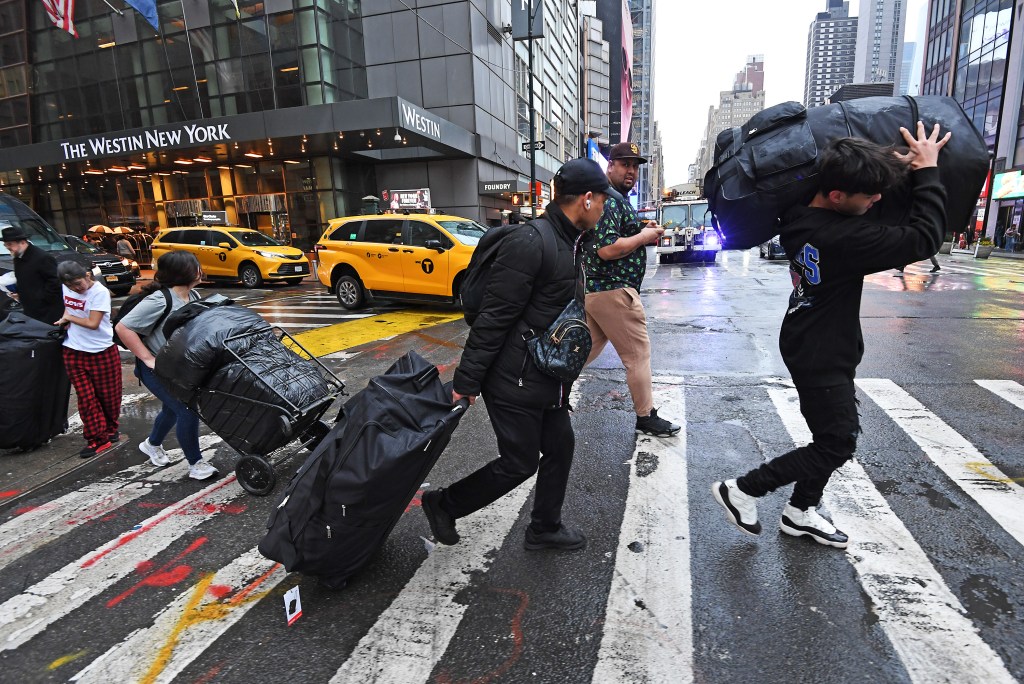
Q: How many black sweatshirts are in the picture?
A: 1